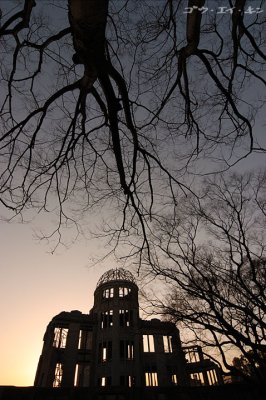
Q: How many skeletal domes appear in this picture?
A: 1